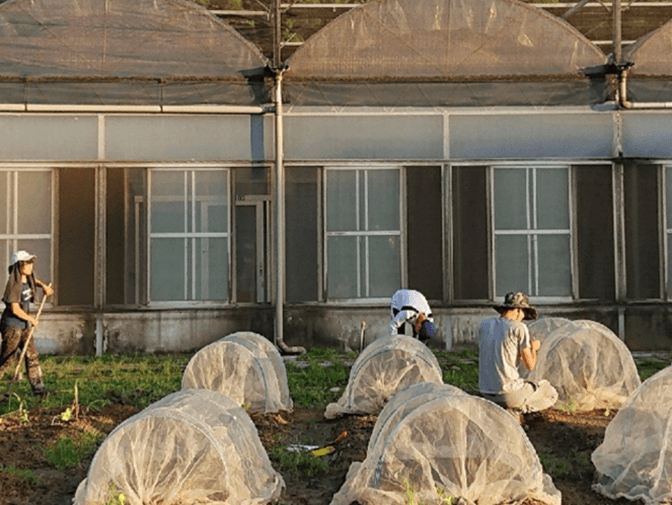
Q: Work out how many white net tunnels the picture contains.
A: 6